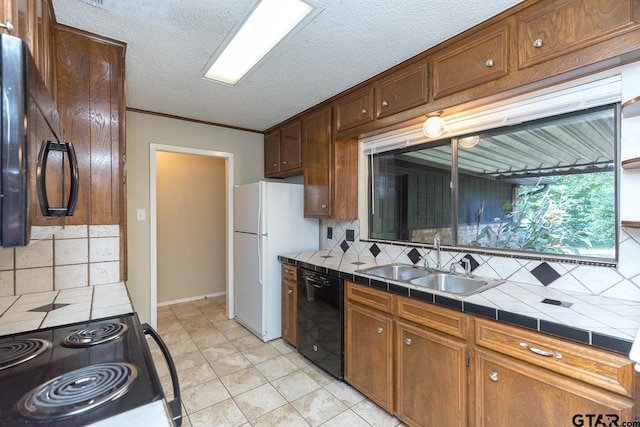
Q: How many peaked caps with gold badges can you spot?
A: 0